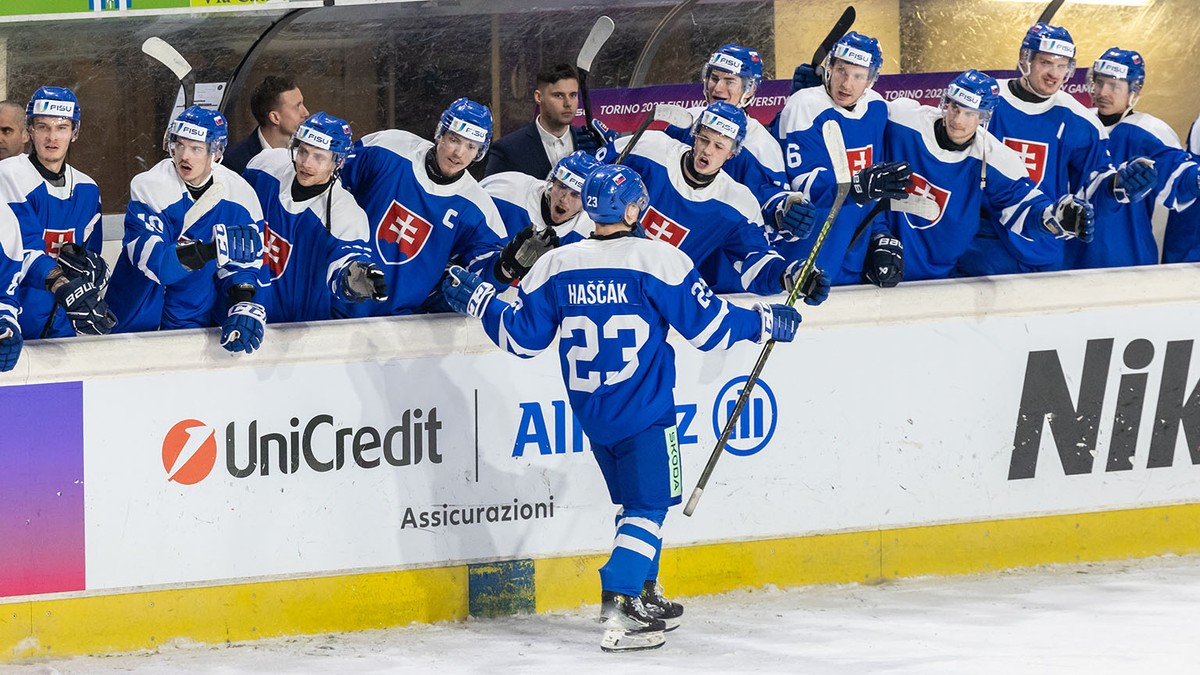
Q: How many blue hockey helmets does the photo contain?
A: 12